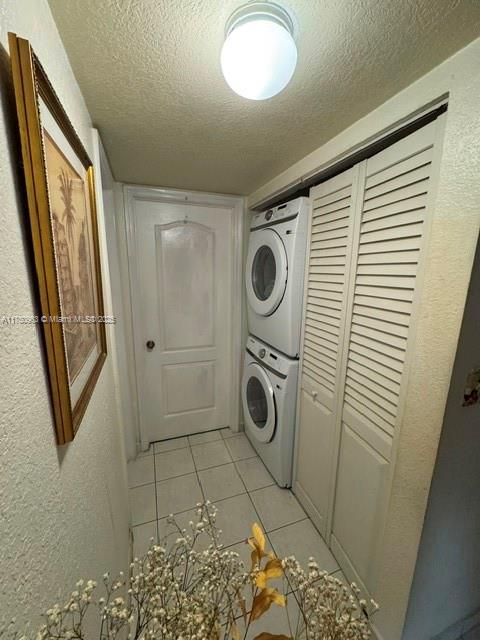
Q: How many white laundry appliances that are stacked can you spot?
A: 2